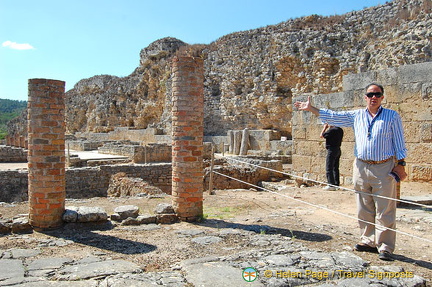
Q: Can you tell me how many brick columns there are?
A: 2